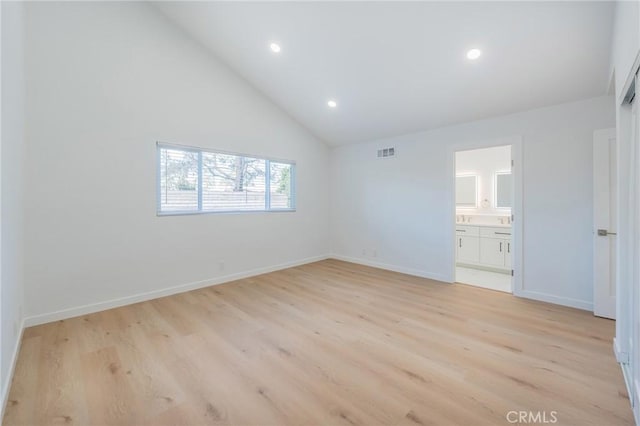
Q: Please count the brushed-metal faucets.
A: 2